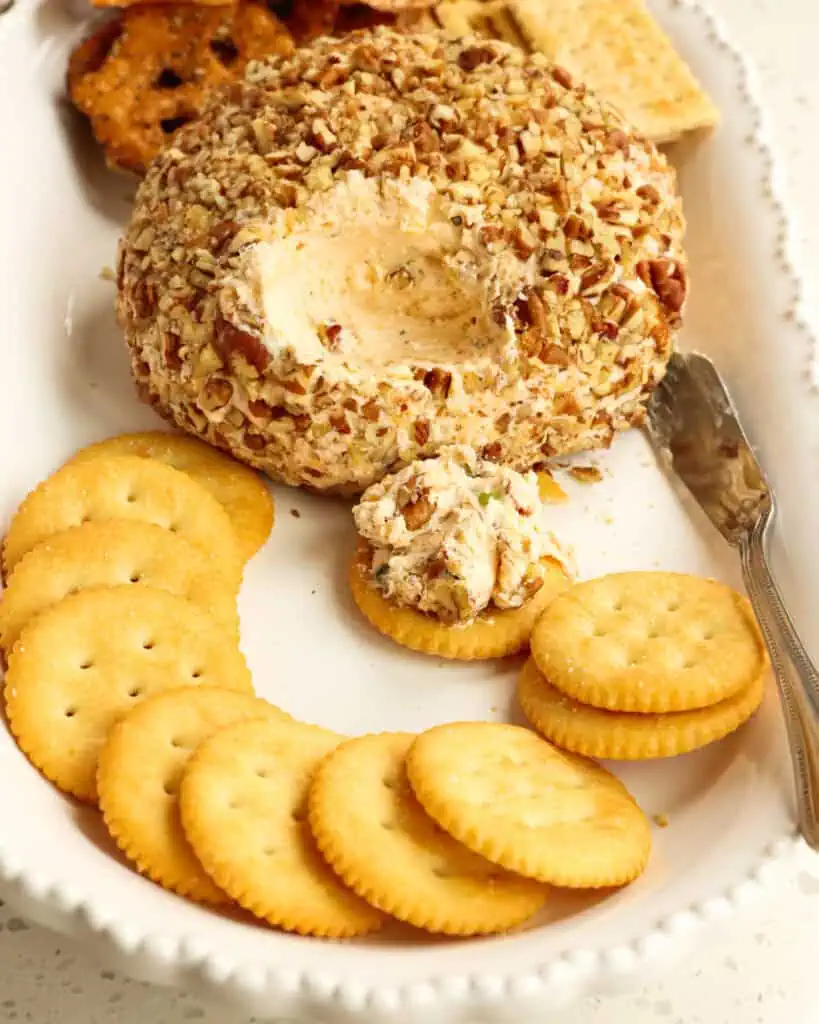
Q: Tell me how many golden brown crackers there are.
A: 11